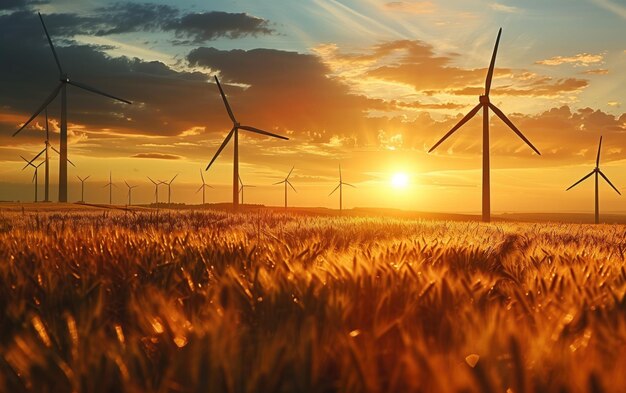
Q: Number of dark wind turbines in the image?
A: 15